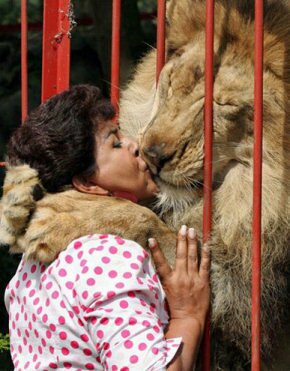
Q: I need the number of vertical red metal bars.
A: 6